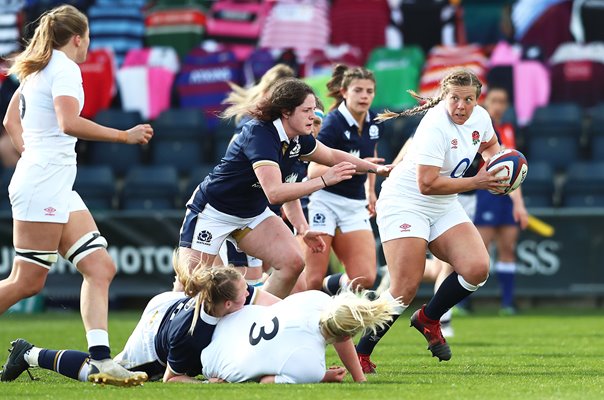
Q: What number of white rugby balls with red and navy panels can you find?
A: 1